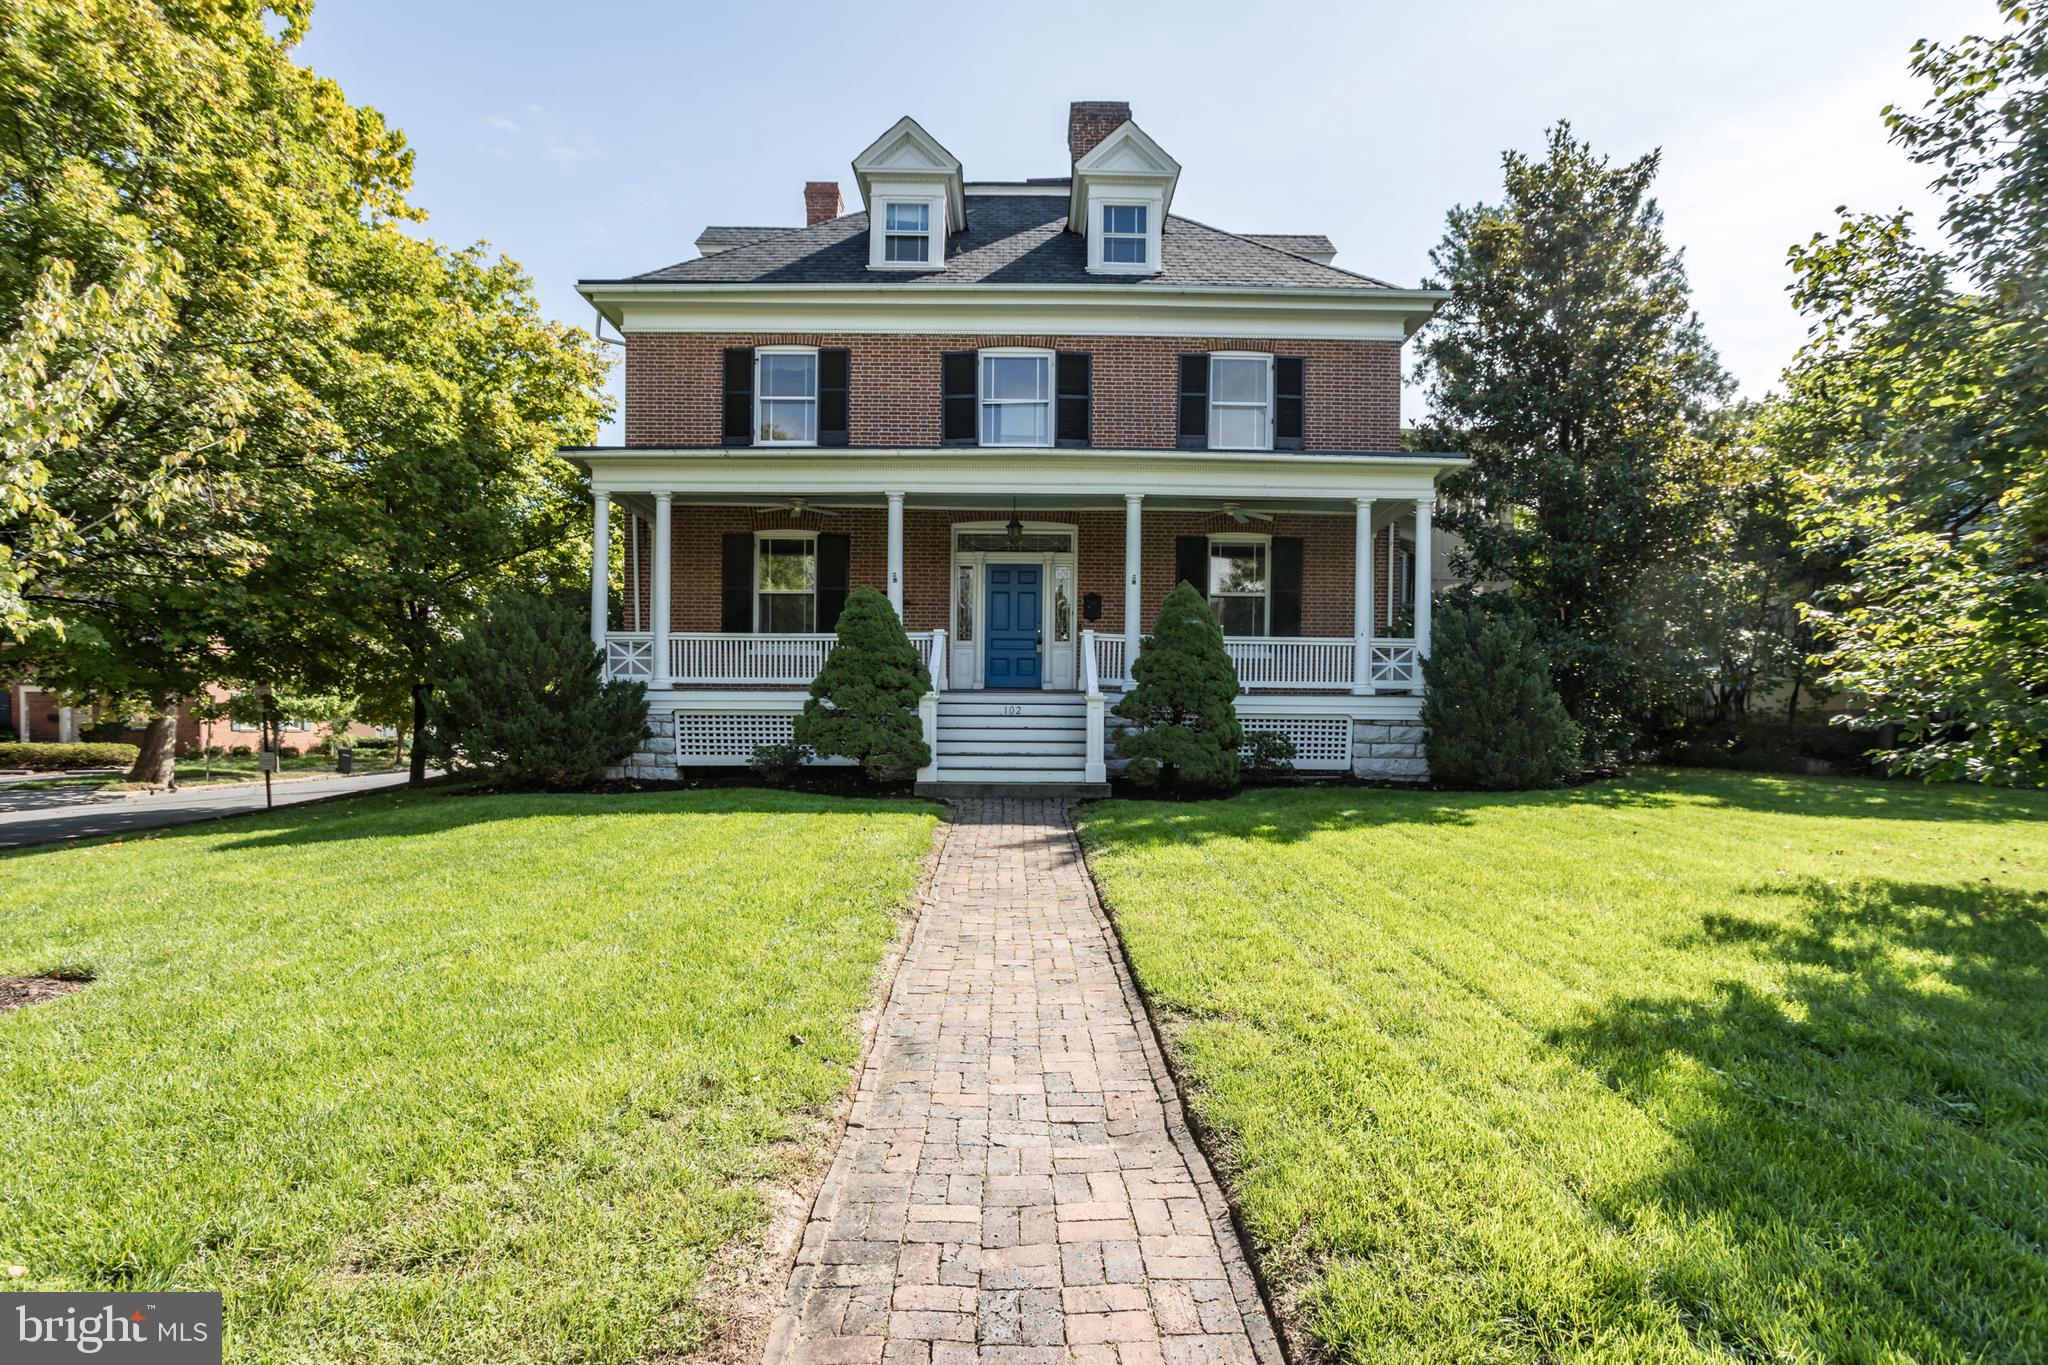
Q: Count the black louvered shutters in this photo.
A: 10